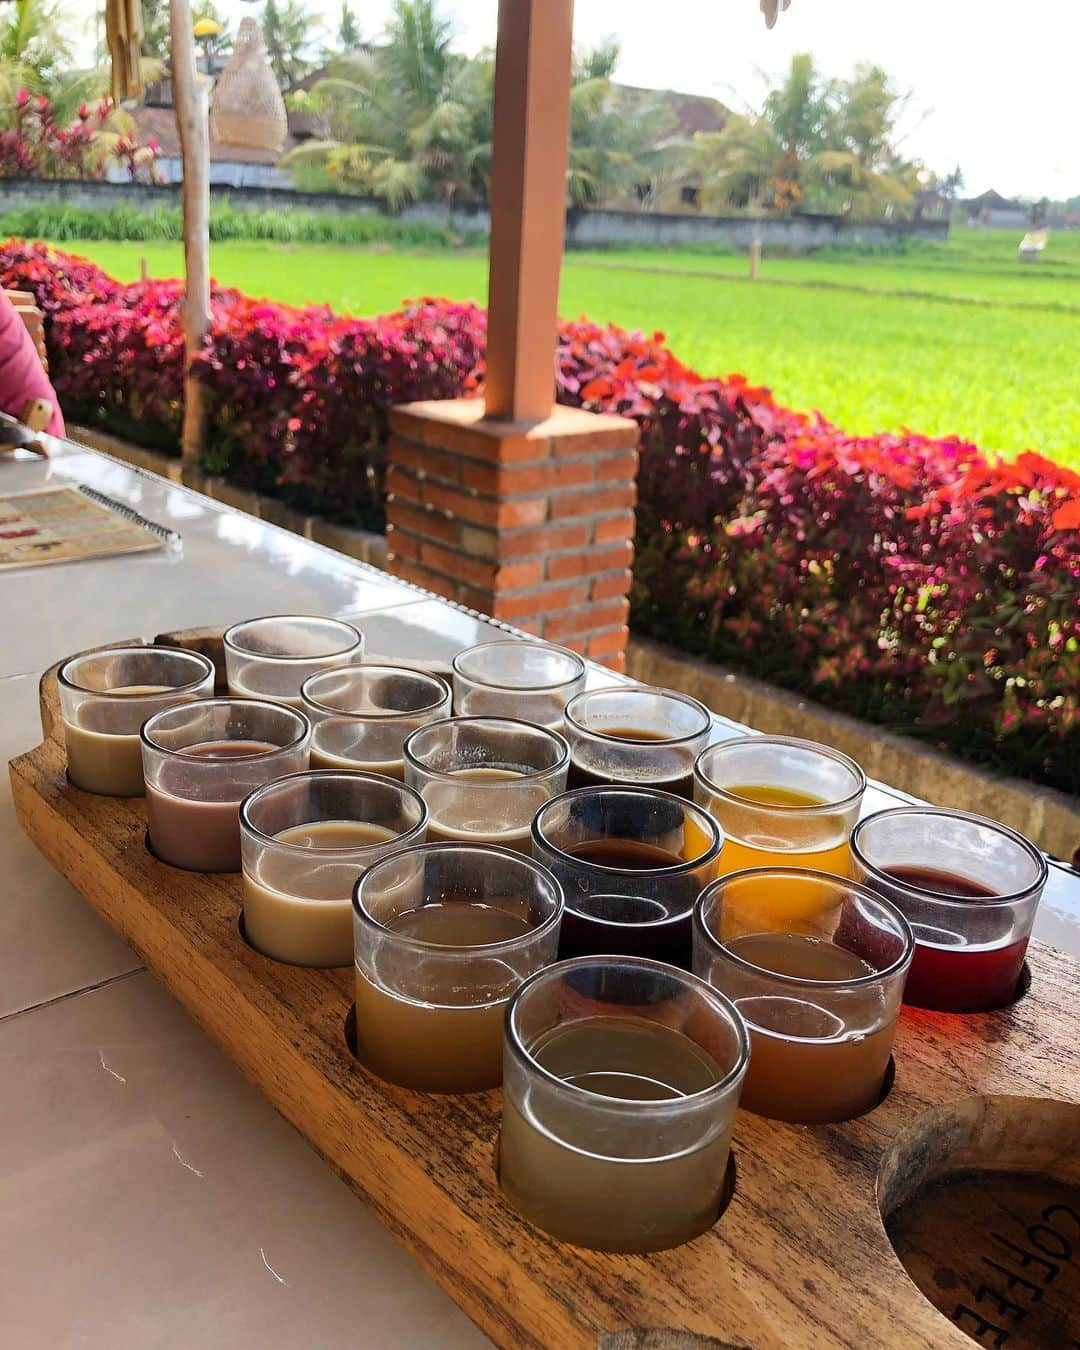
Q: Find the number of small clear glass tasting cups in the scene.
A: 14